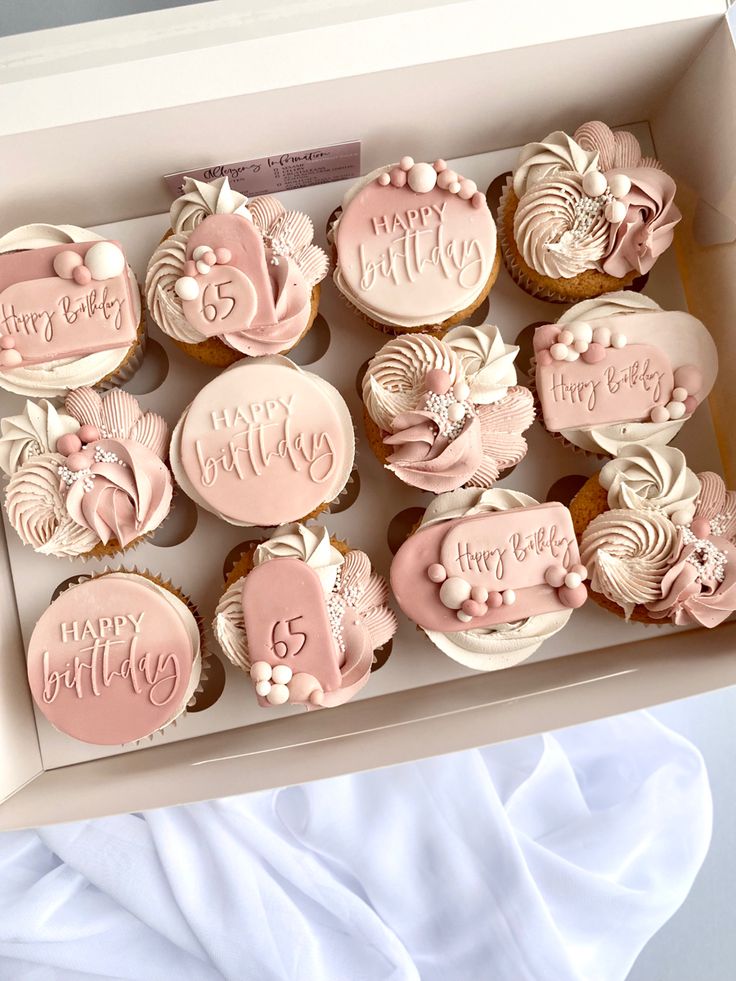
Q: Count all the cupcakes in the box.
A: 12